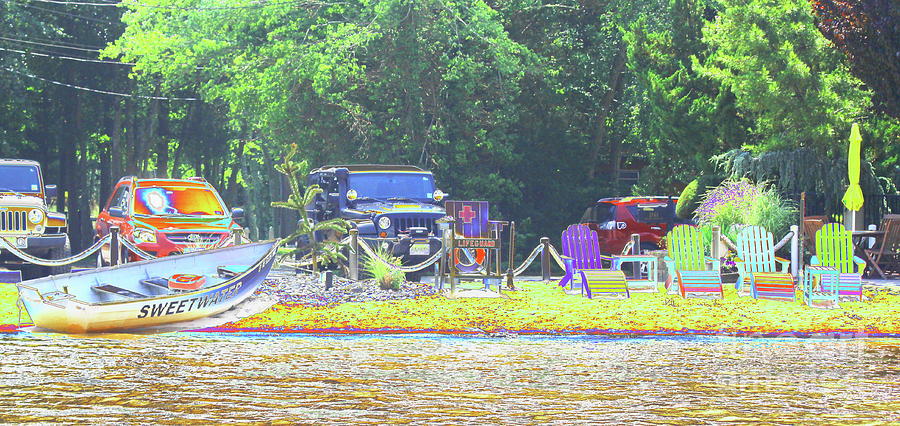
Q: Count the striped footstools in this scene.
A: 4